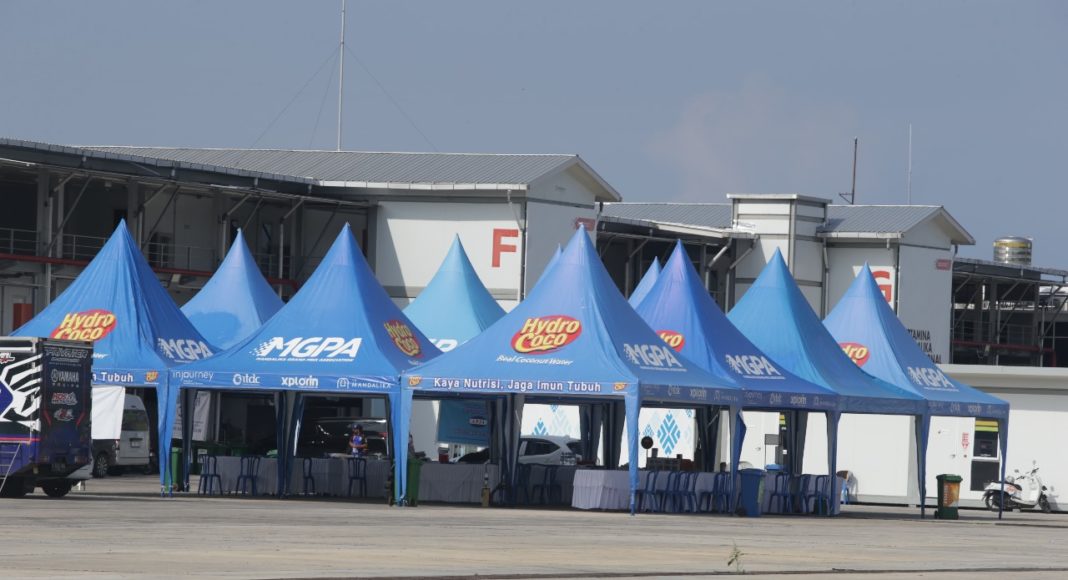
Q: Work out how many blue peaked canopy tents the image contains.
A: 10